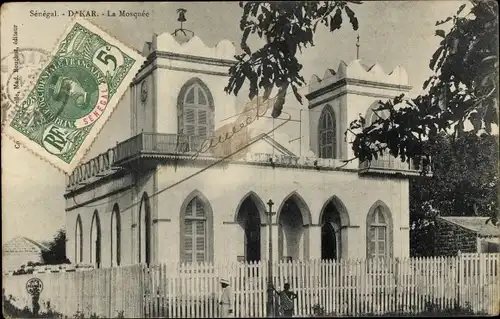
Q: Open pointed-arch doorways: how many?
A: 3